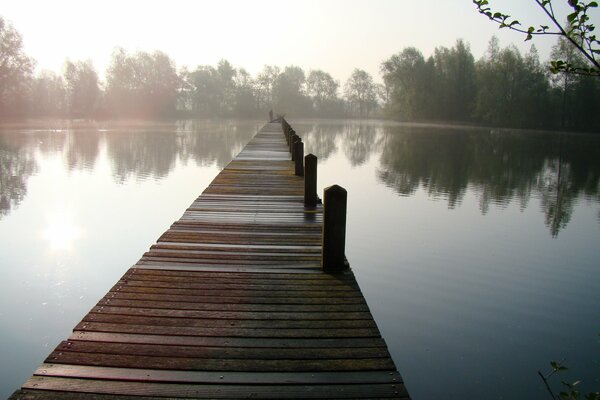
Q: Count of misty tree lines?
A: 1